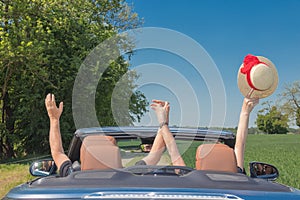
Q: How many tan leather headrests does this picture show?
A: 2